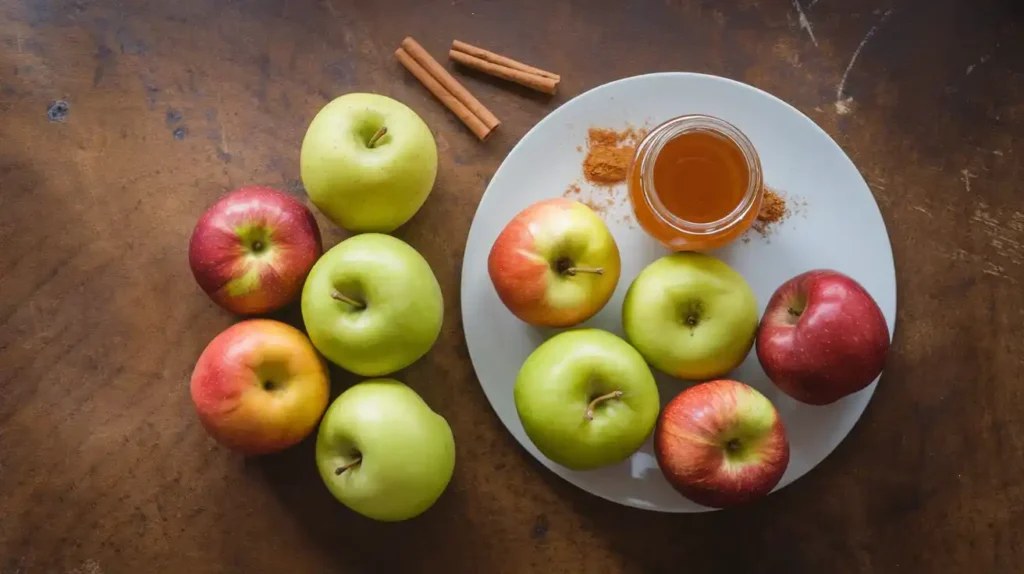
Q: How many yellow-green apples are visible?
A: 5